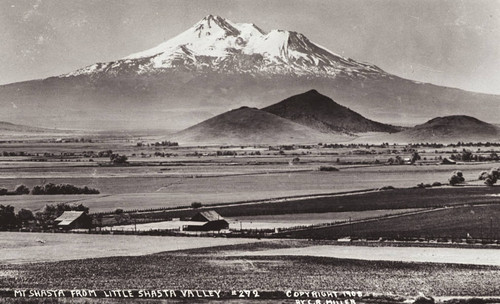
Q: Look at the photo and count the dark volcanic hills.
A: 3